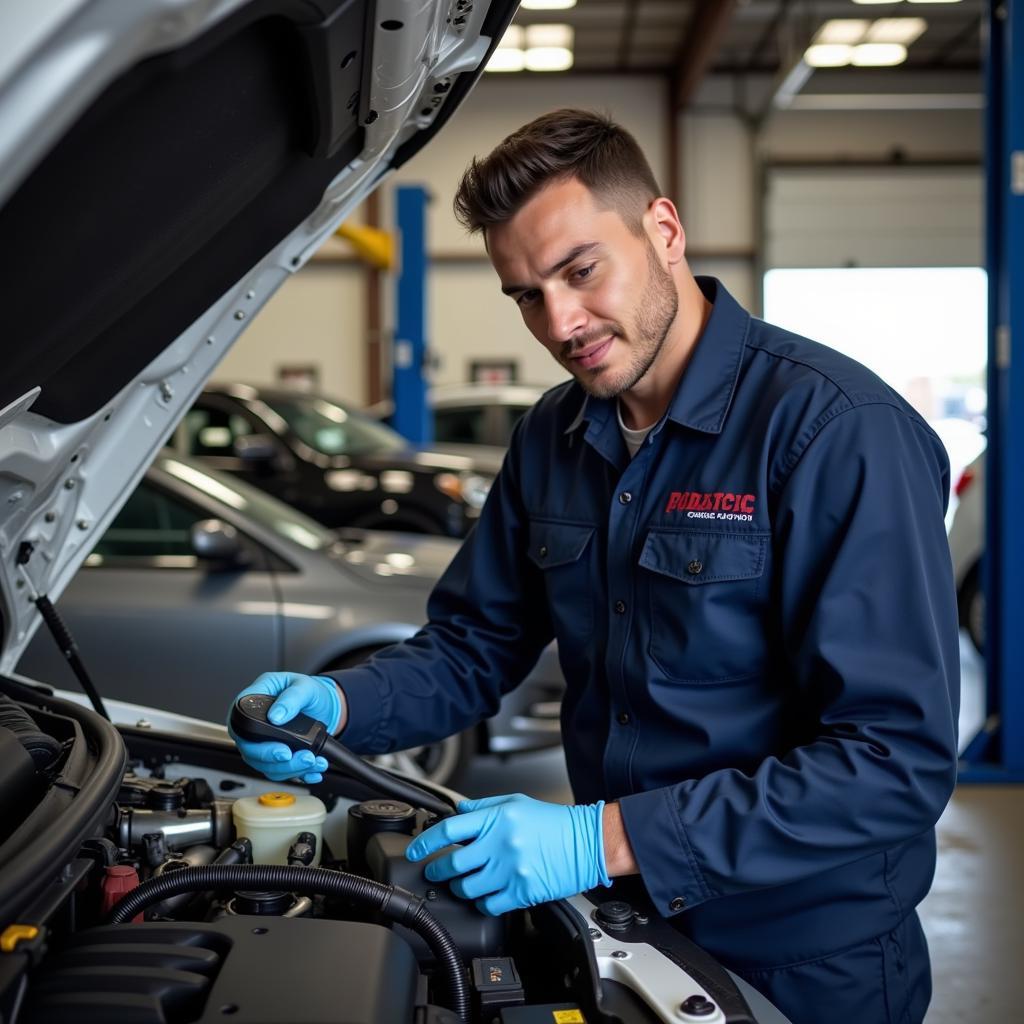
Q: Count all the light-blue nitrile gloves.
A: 2